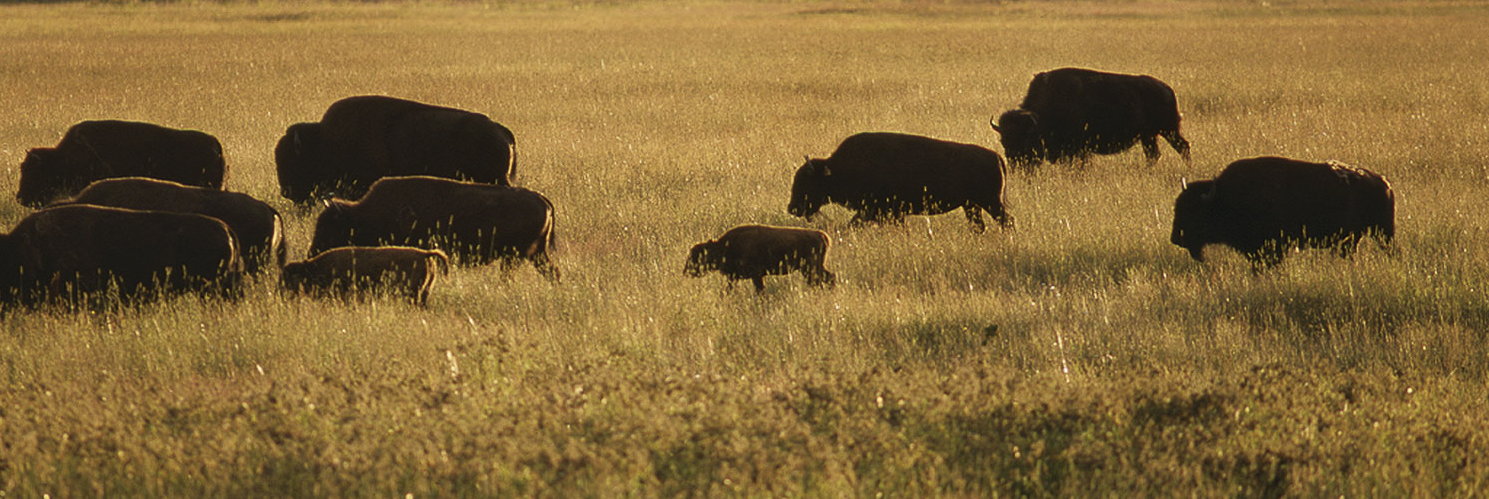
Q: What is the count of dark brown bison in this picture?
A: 10